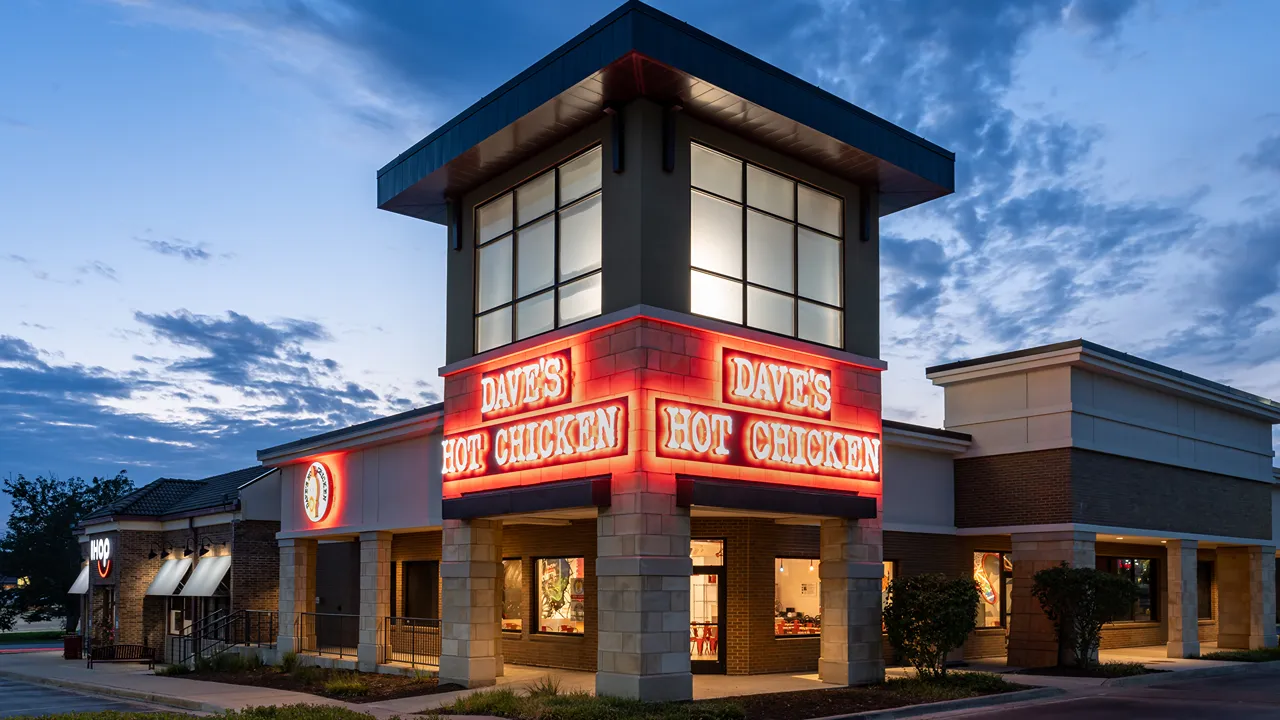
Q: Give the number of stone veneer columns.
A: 8